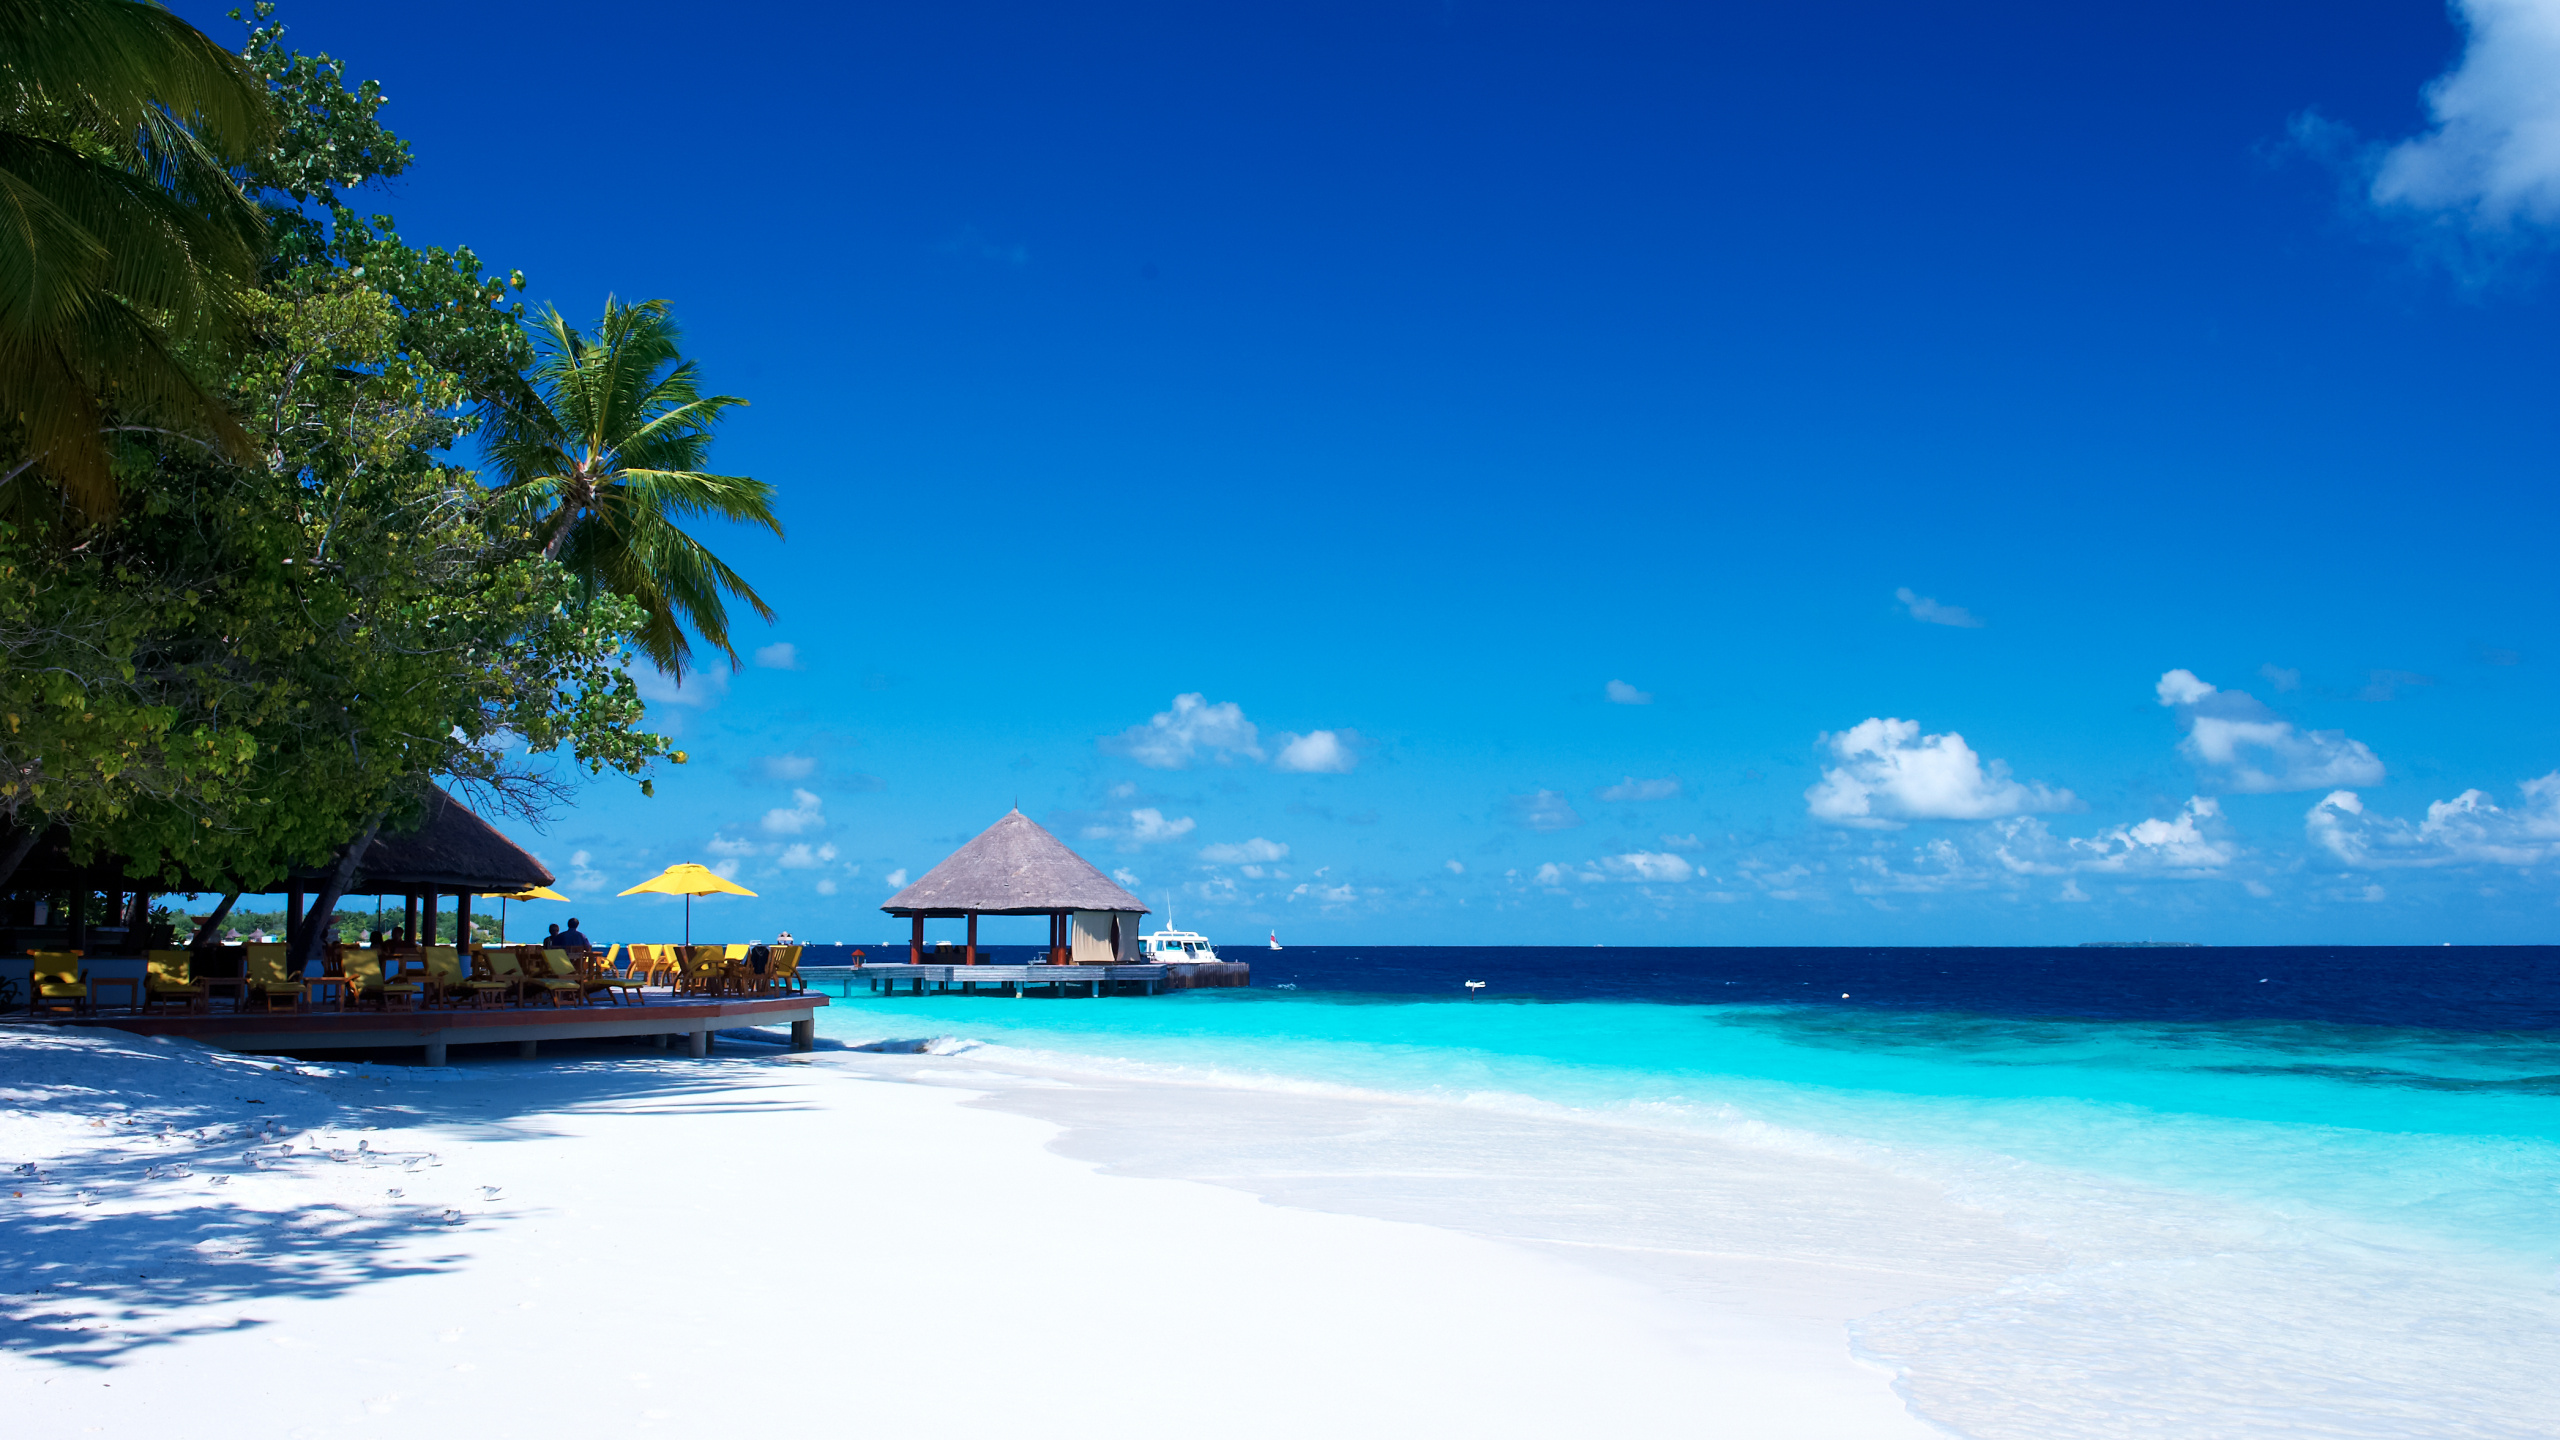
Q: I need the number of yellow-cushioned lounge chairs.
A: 7